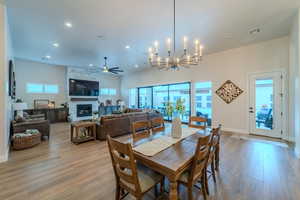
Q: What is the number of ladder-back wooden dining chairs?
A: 6